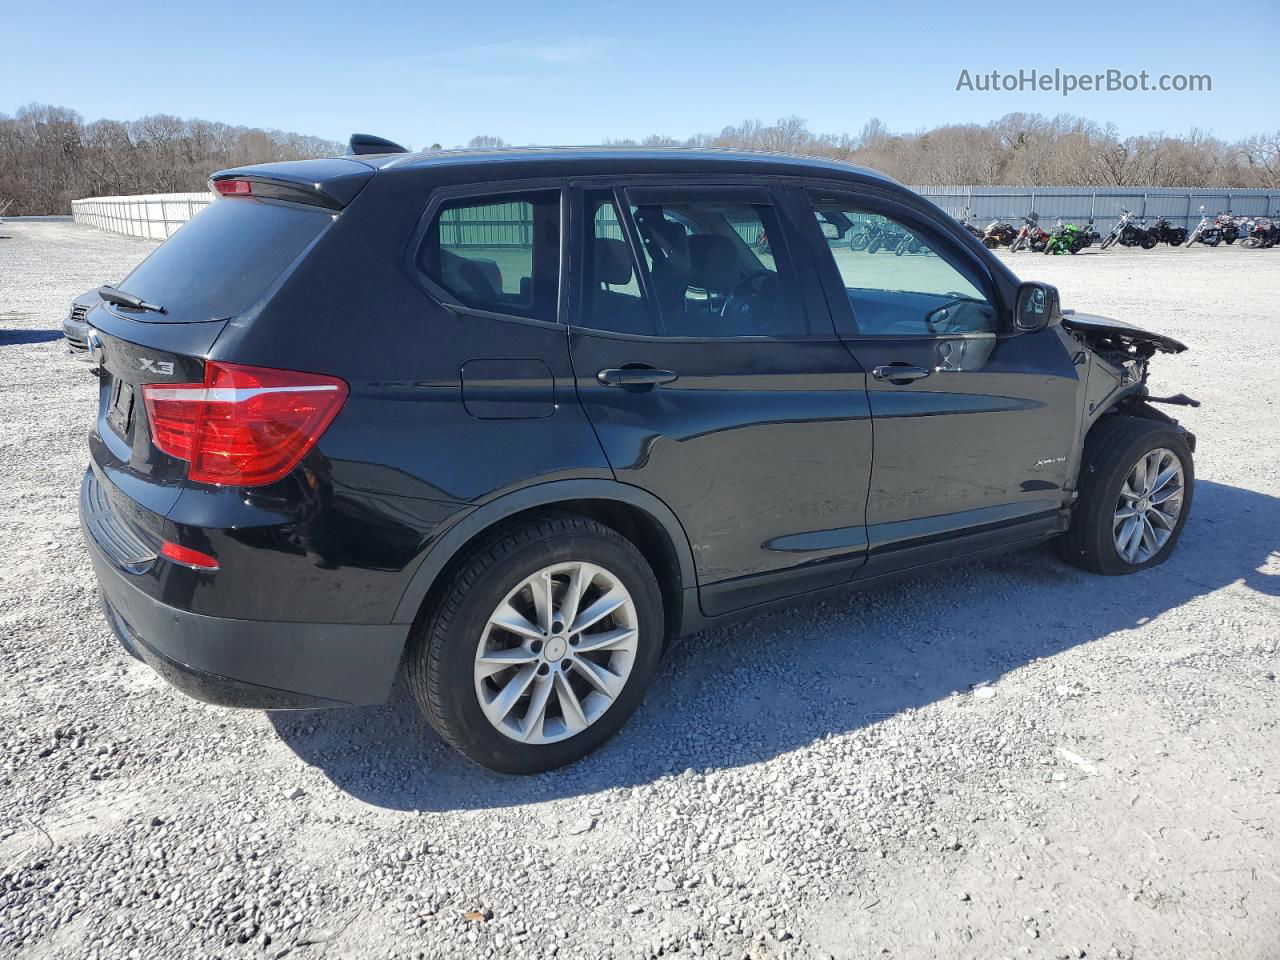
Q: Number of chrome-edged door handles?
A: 2